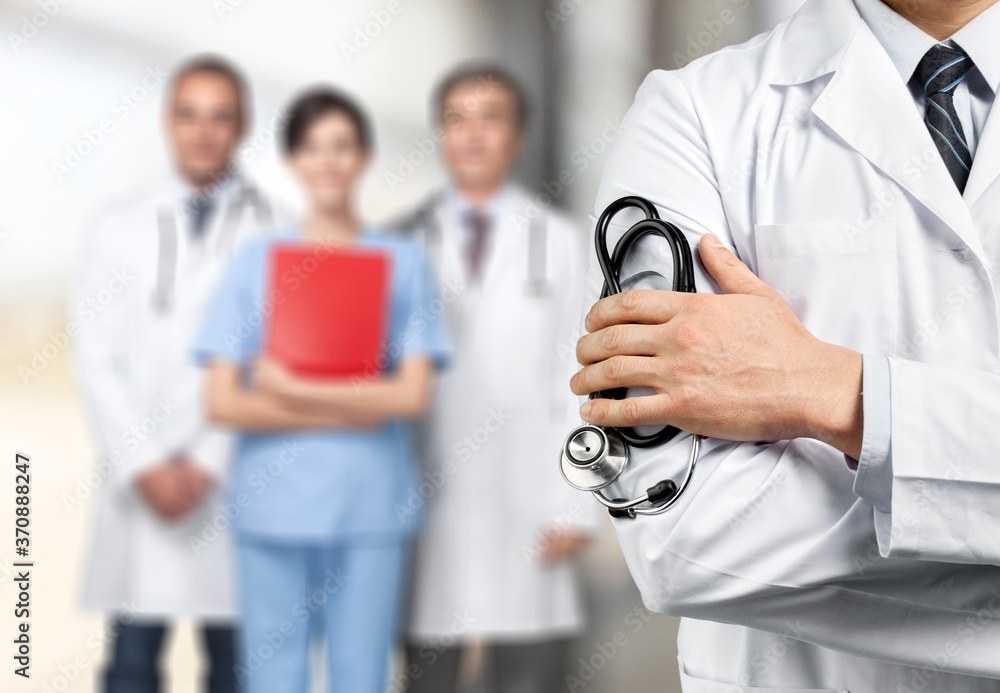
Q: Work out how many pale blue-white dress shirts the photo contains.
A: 3